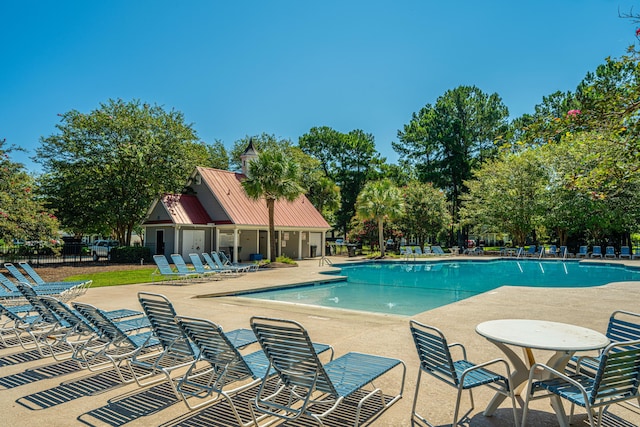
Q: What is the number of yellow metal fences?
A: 0